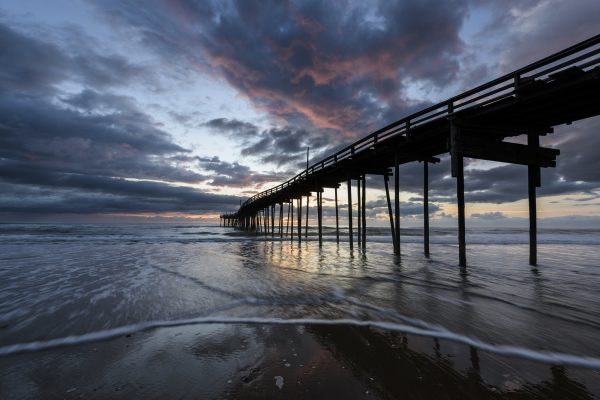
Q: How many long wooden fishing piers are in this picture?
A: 1